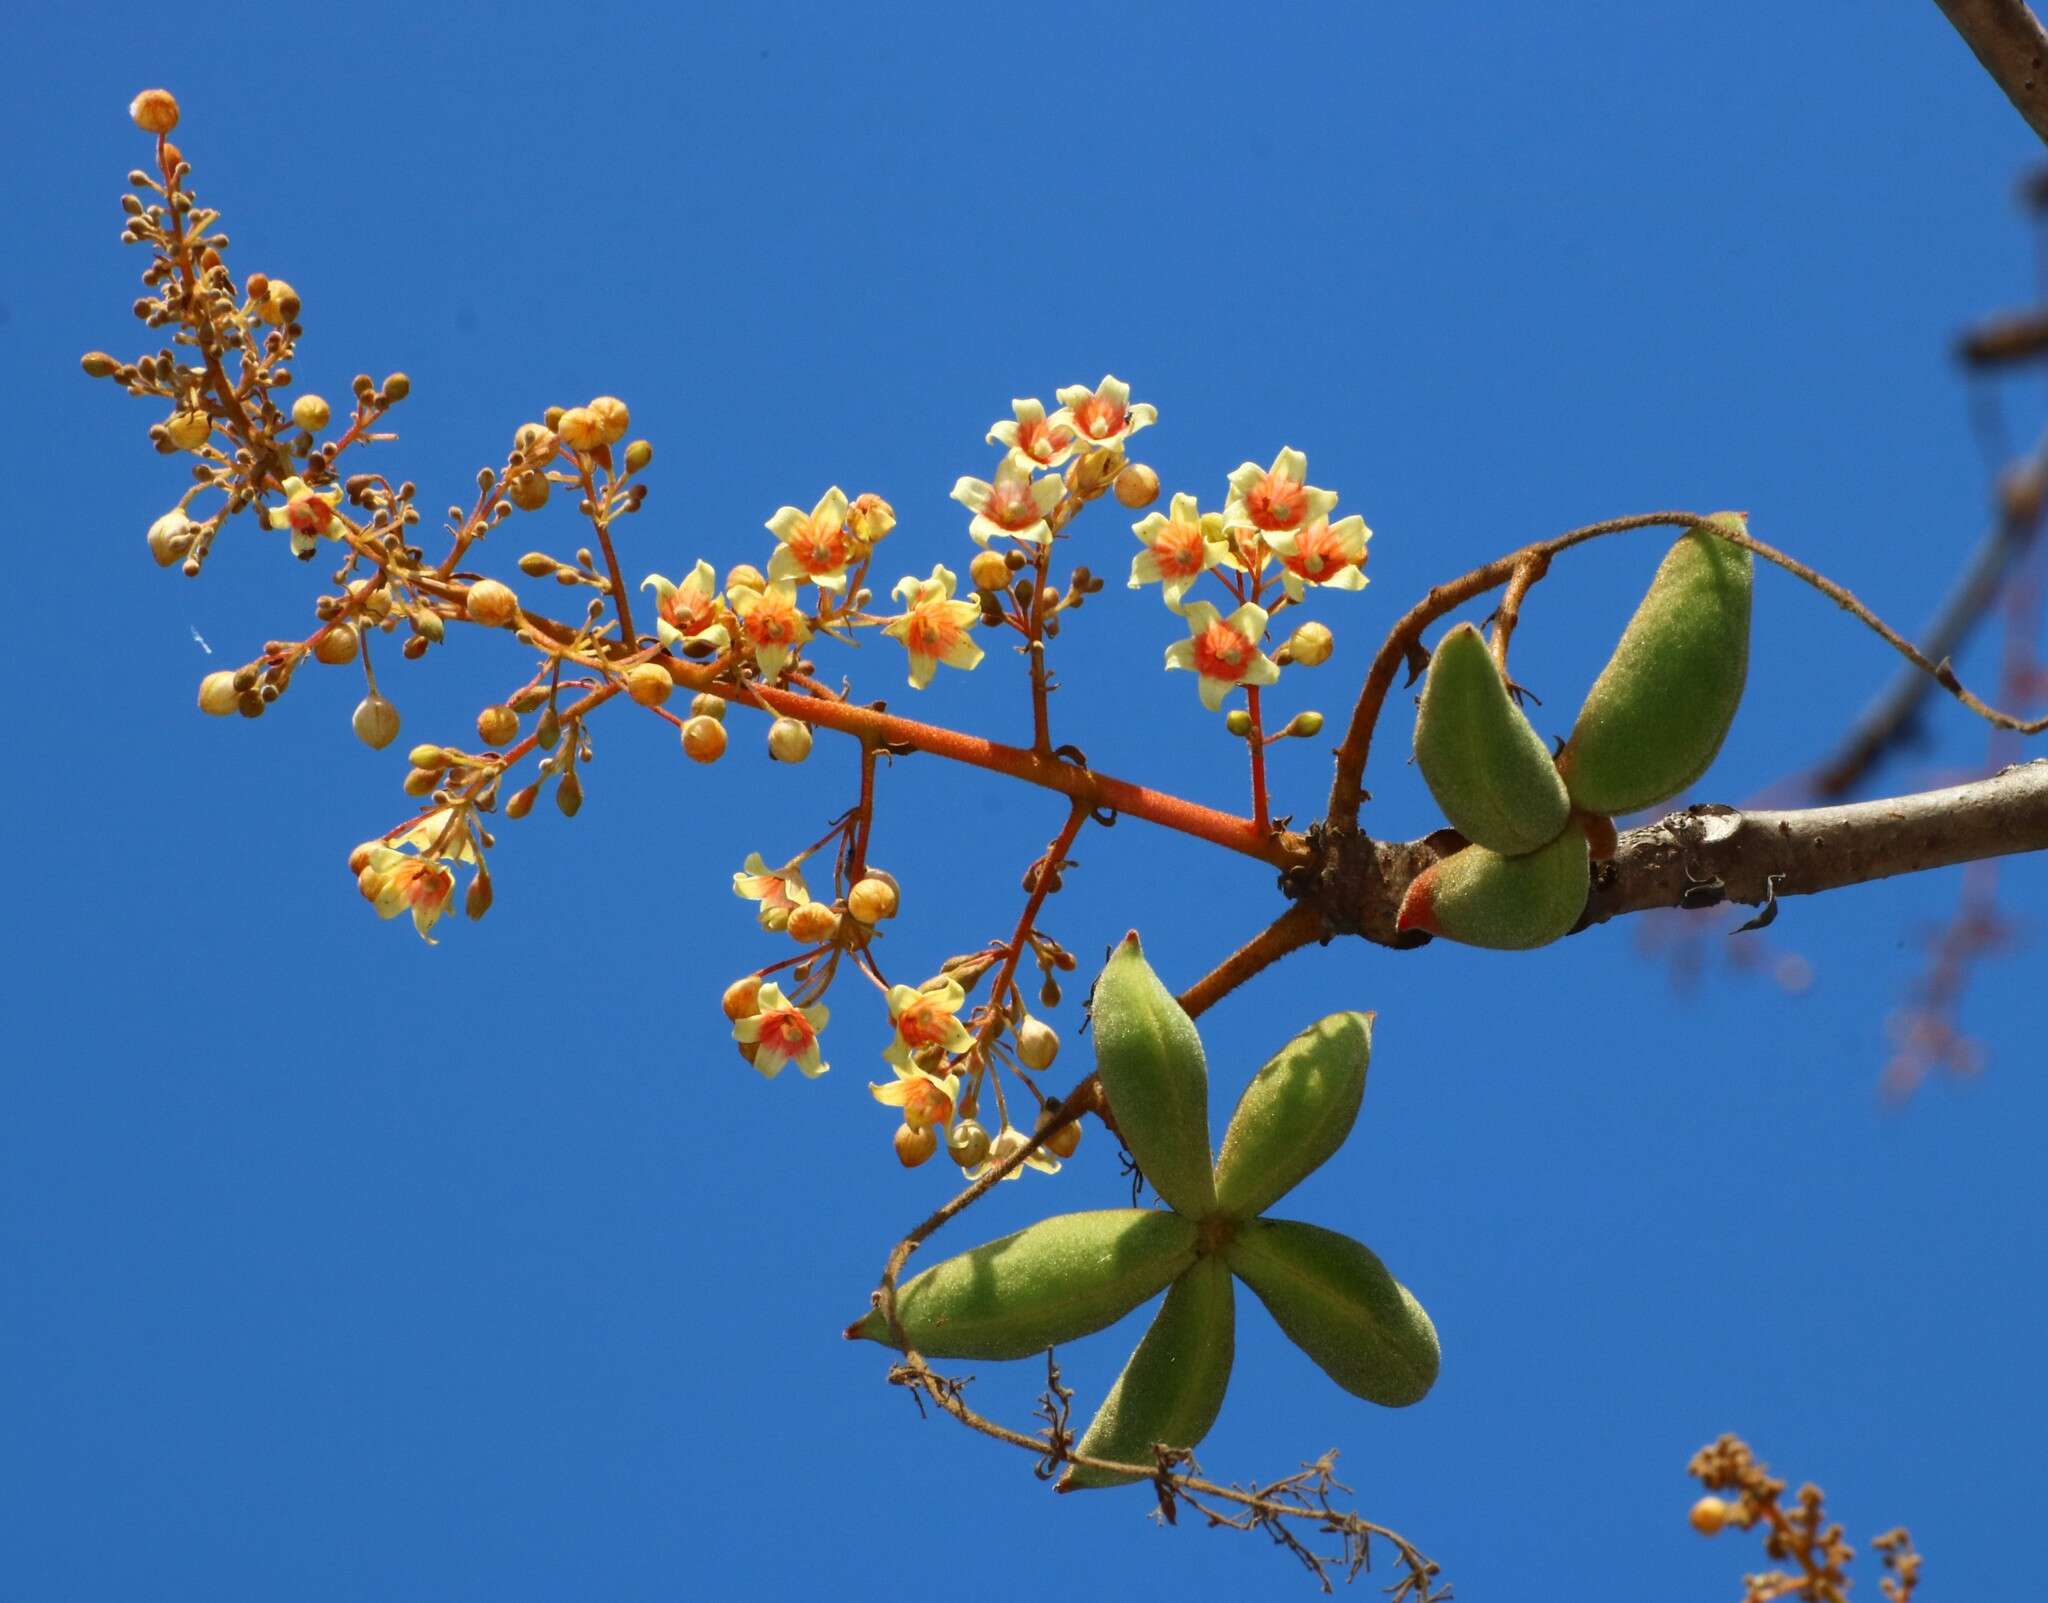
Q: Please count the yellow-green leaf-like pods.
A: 8